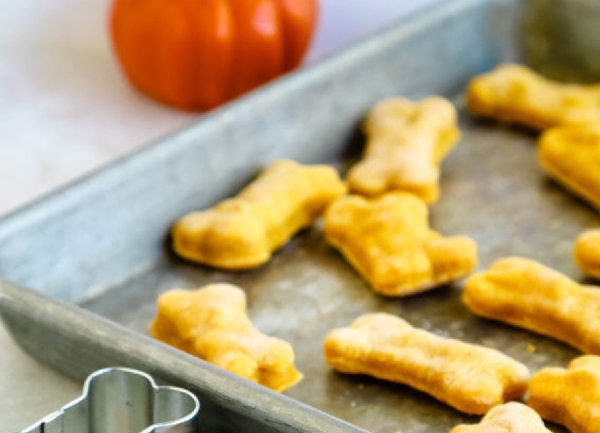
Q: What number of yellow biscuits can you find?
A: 11